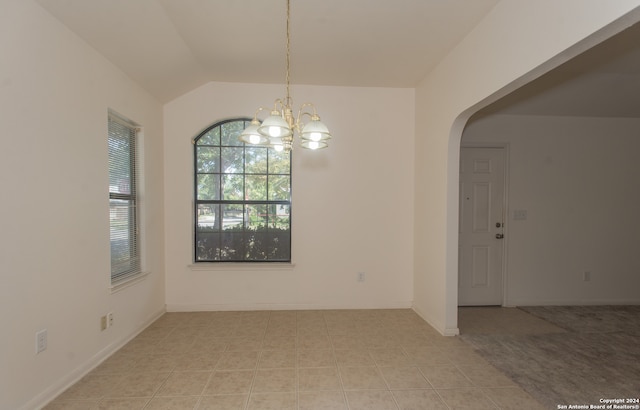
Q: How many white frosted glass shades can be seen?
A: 5